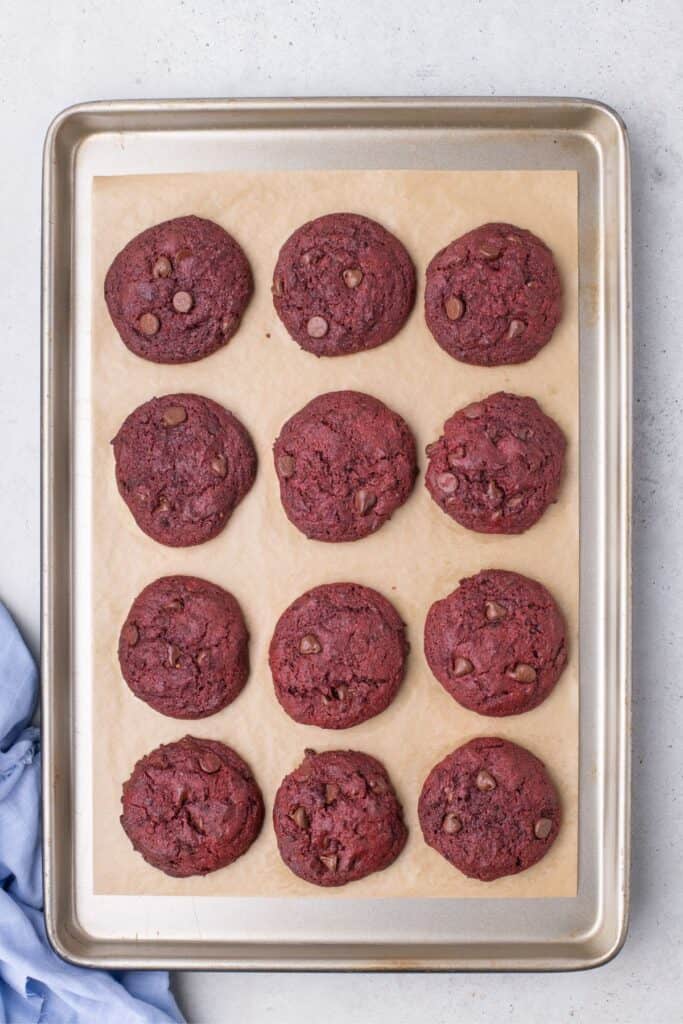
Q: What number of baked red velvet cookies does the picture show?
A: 12